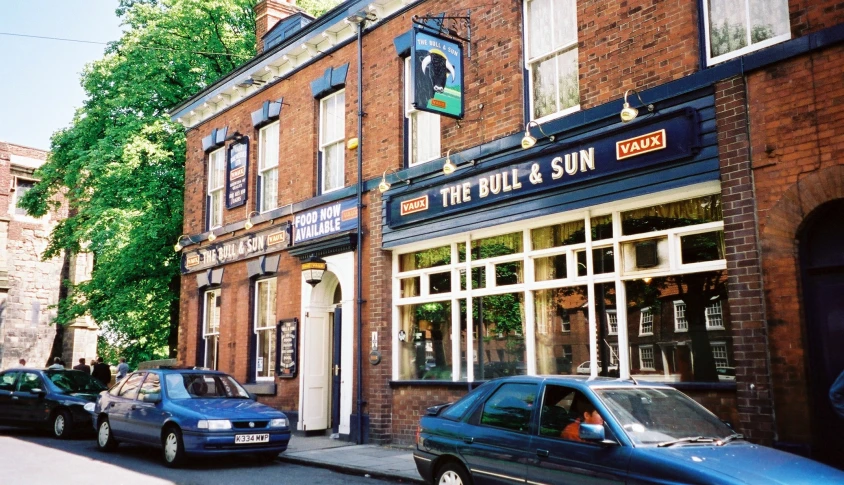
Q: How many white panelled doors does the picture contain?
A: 1